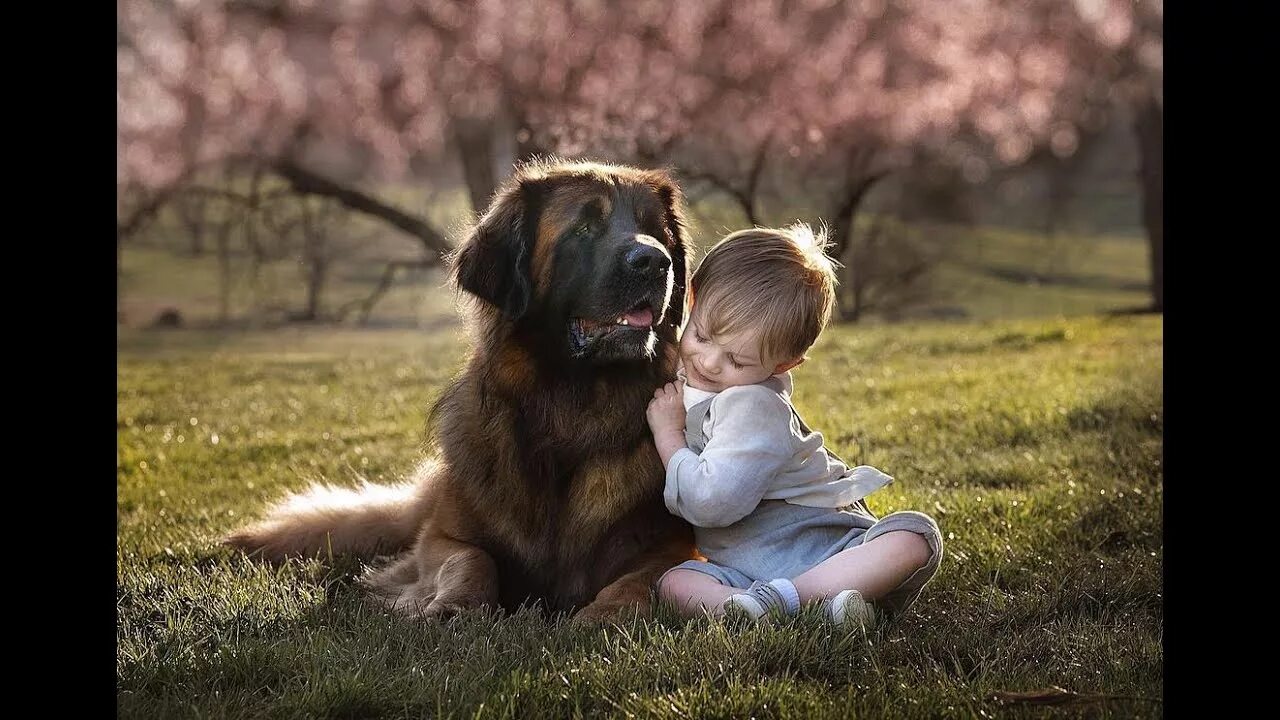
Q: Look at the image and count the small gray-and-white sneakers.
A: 2